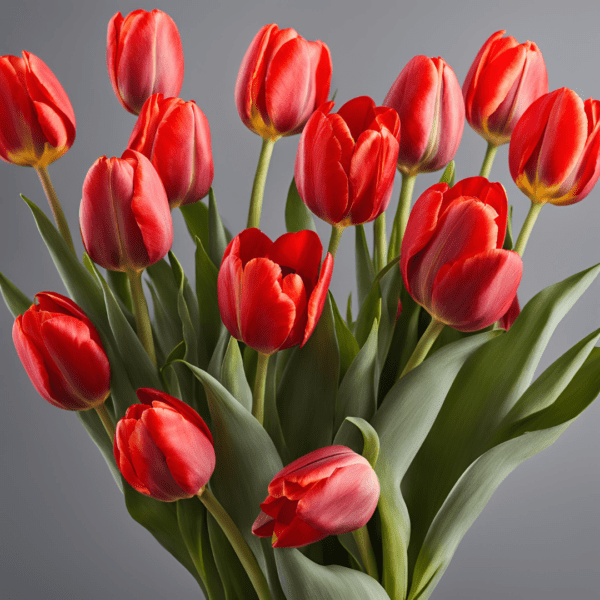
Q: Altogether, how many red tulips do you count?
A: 14